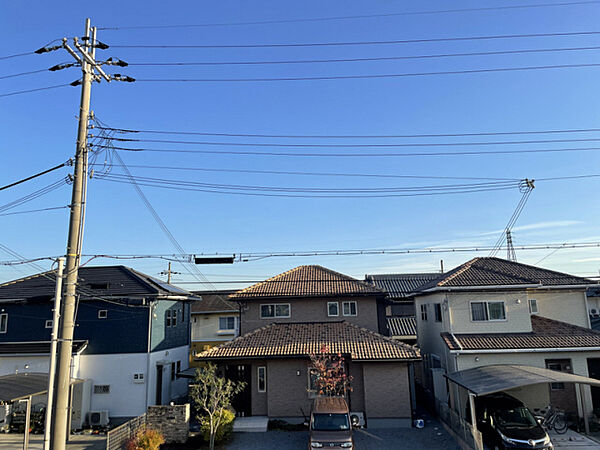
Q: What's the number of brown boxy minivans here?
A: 1